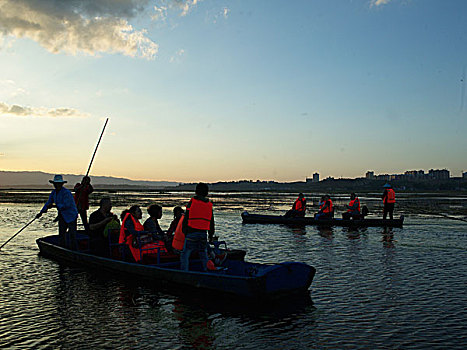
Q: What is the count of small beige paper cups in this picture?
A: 0